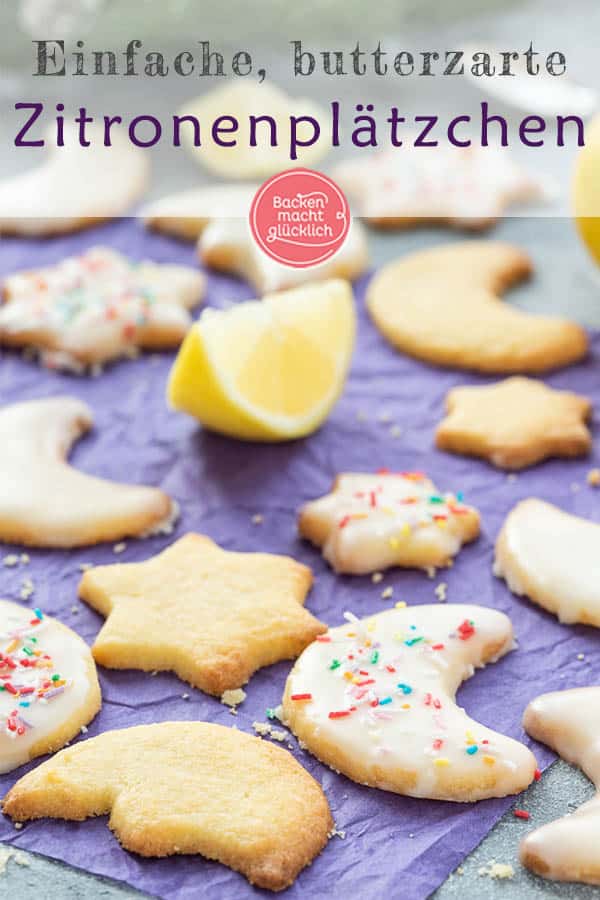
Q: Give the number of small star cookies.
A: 2